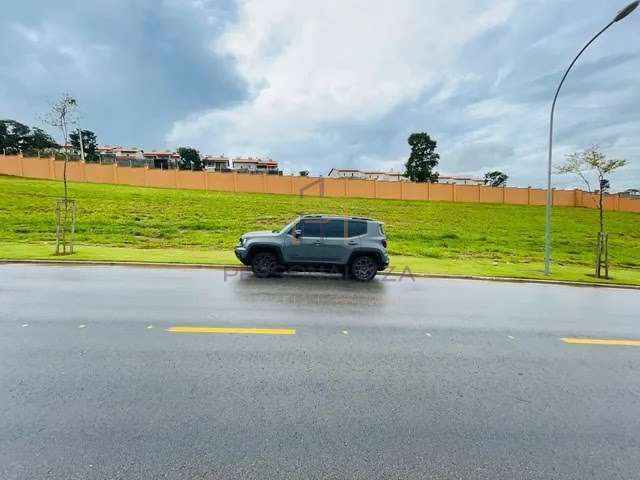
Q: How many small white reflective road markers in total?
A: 6